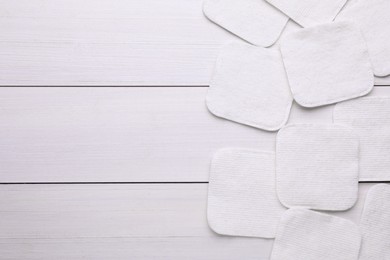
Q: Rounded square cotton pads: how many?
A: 10